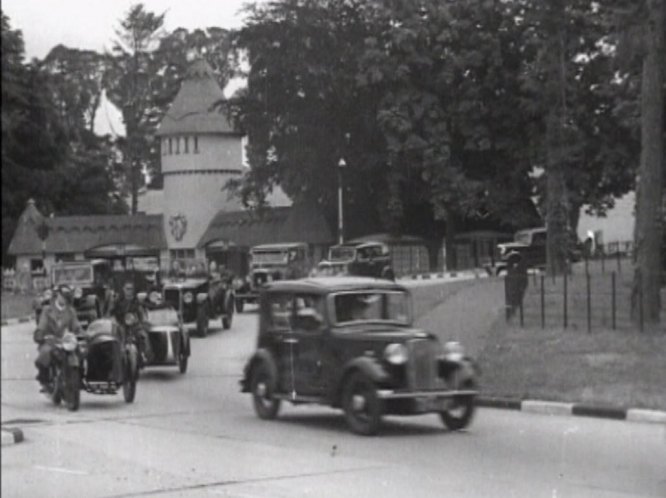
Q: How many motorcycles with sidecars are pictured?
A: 2